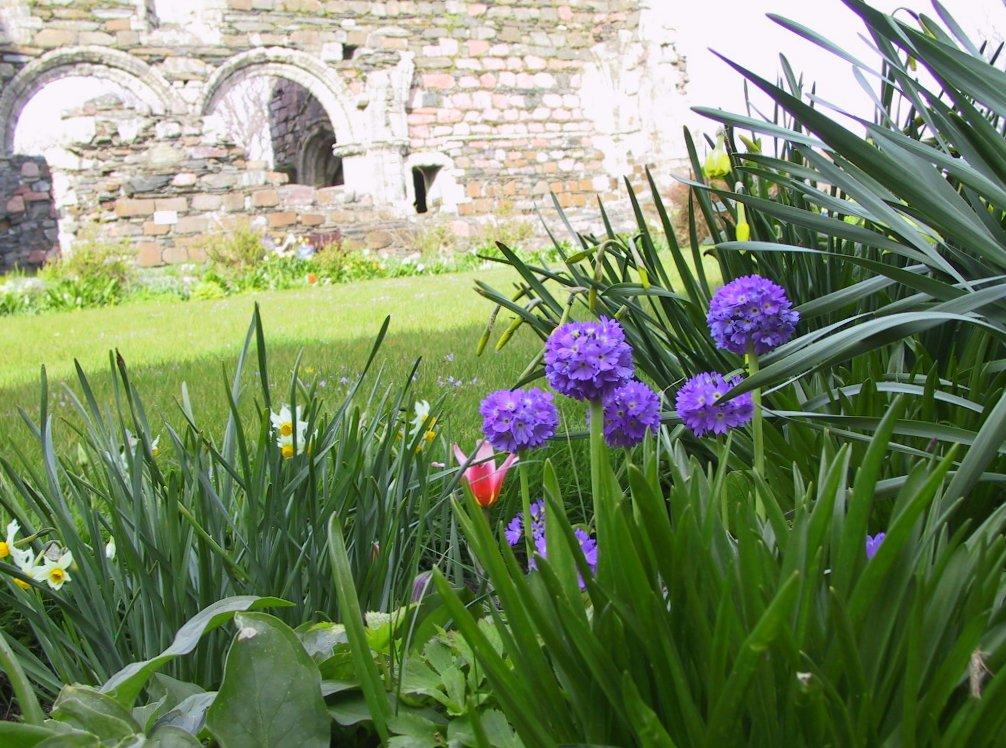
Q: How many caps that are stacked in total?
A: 0